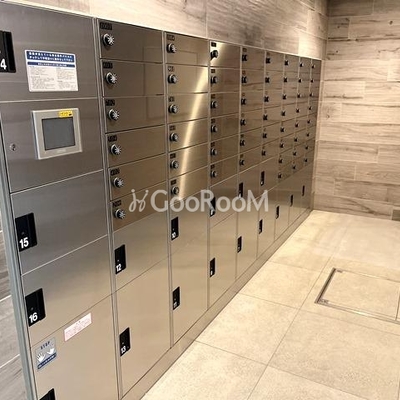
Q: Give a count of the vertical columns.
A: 9